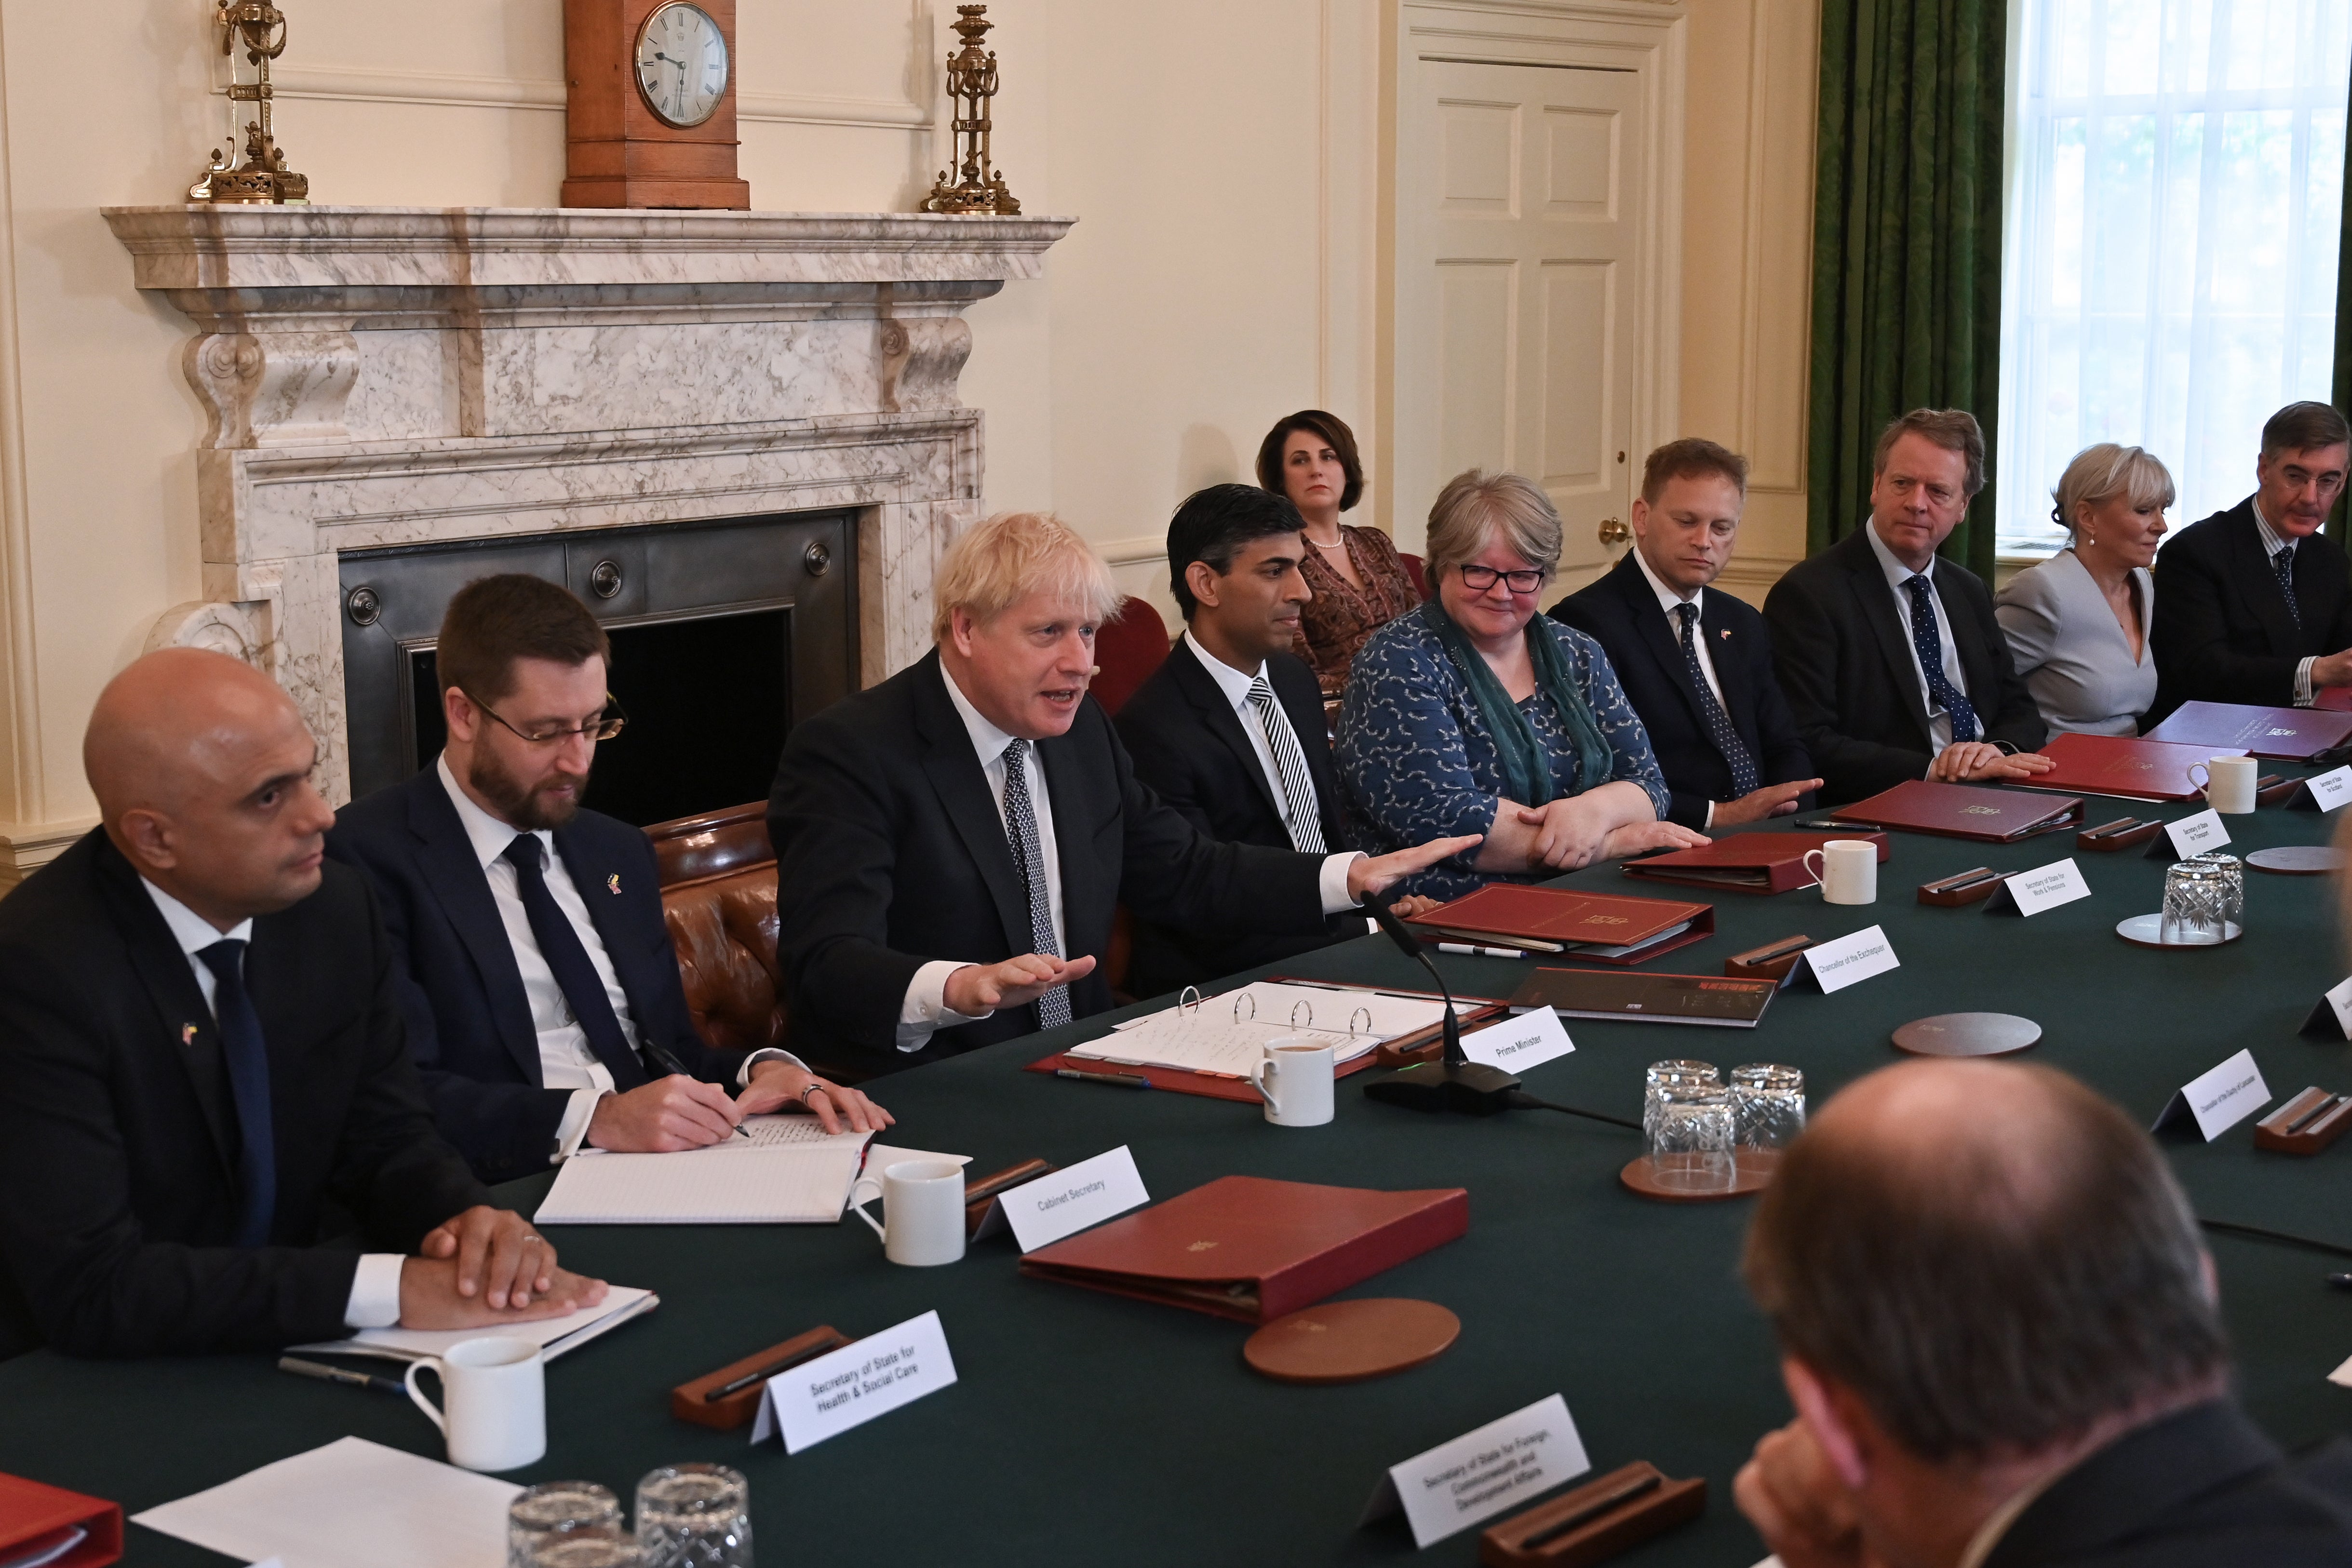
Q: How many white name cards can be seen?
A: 10